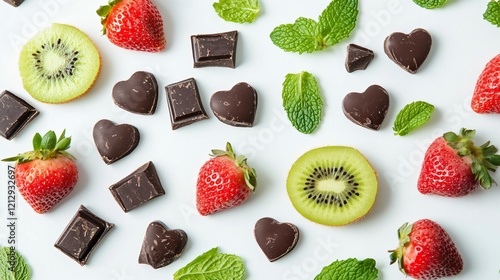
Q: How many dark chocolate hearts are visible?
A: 7